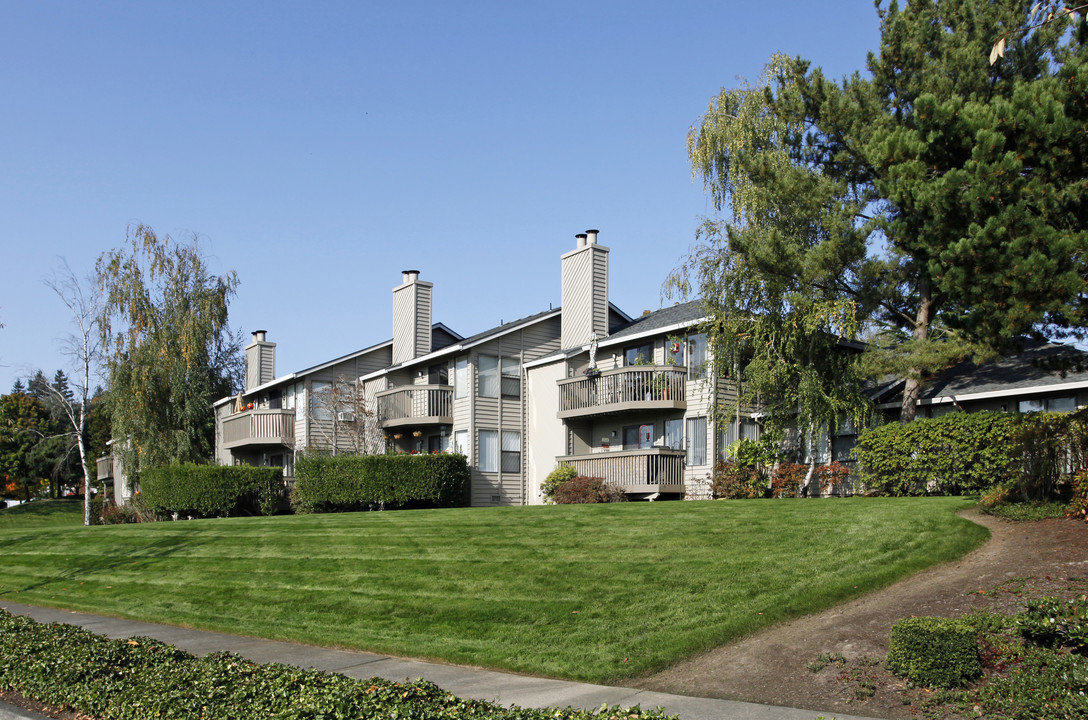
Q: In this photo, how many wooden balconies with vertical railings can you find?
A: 5